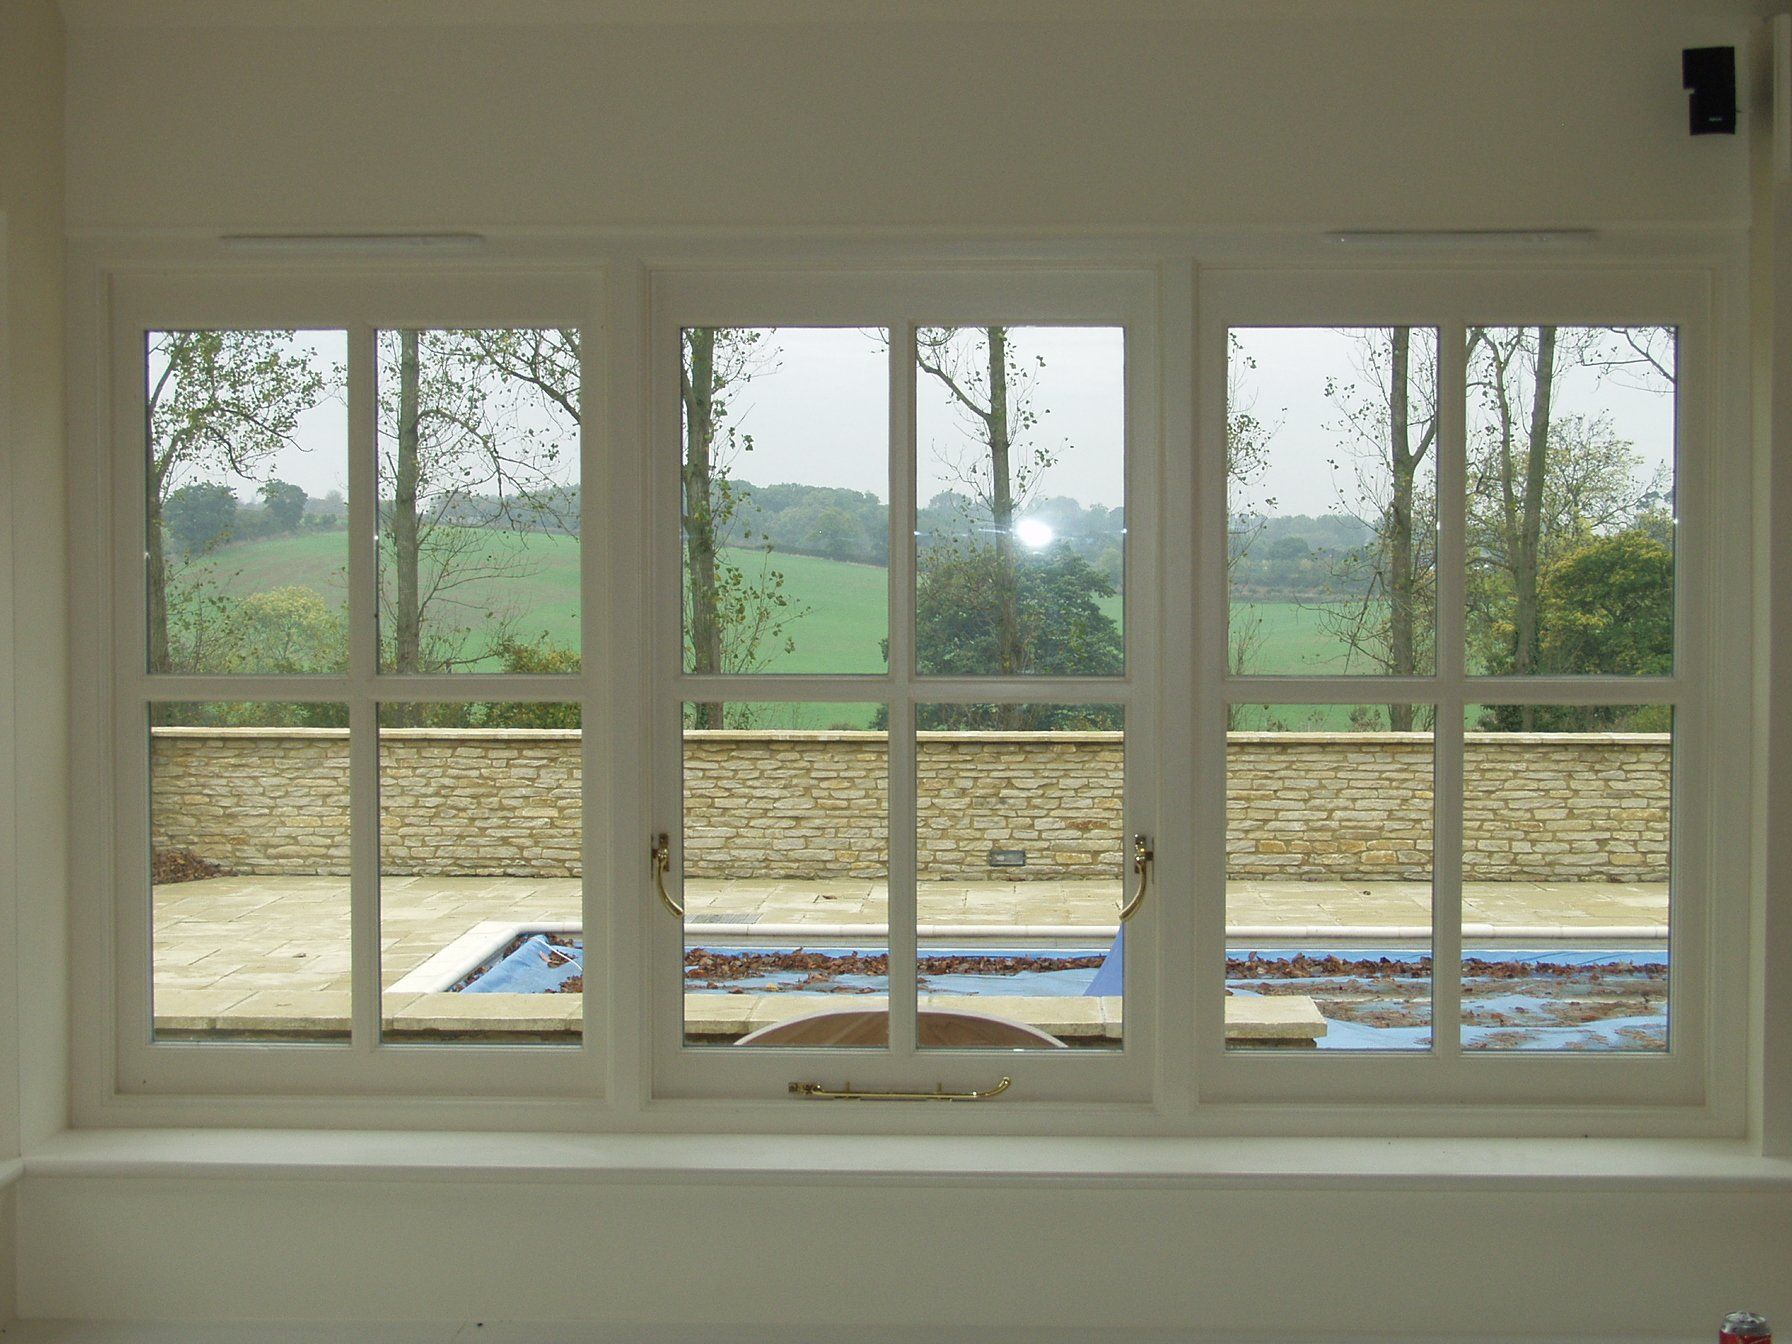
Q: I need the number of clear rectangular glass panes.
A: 12